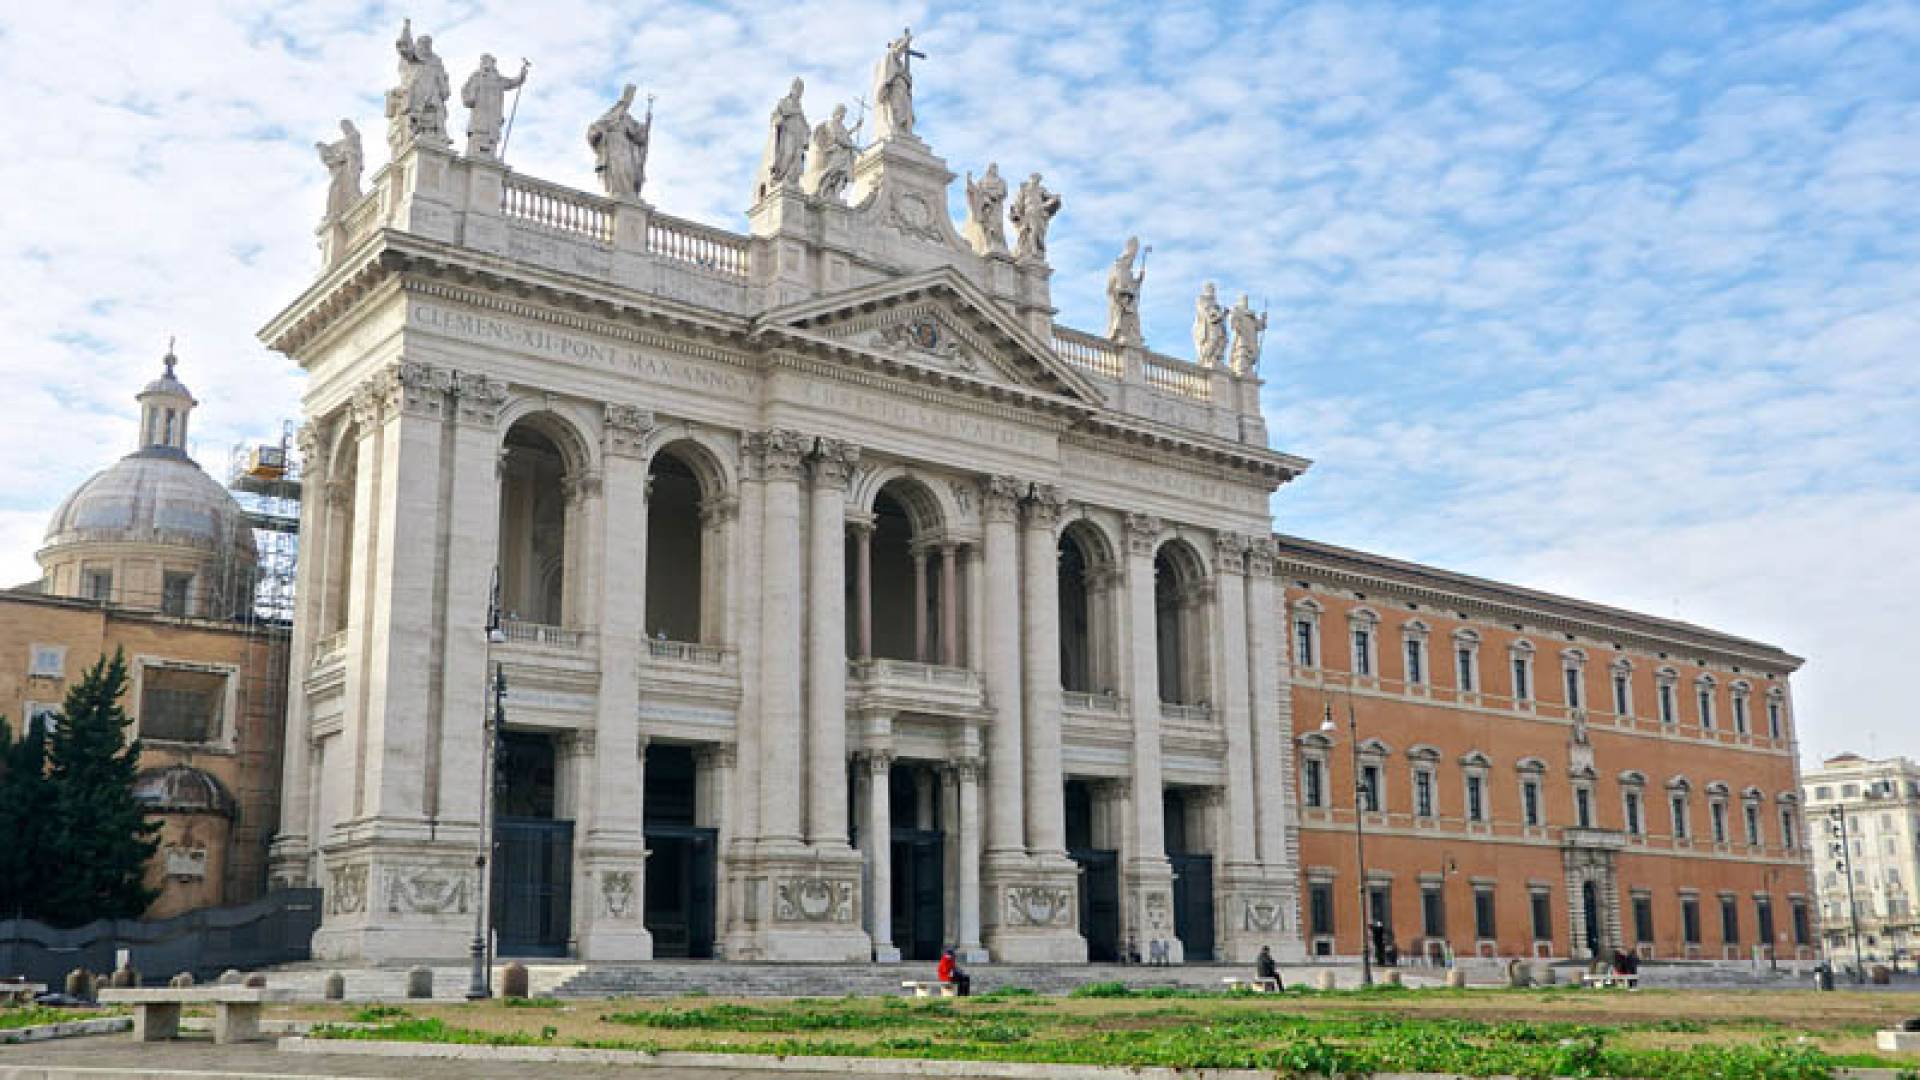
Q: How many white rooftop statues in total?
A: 12